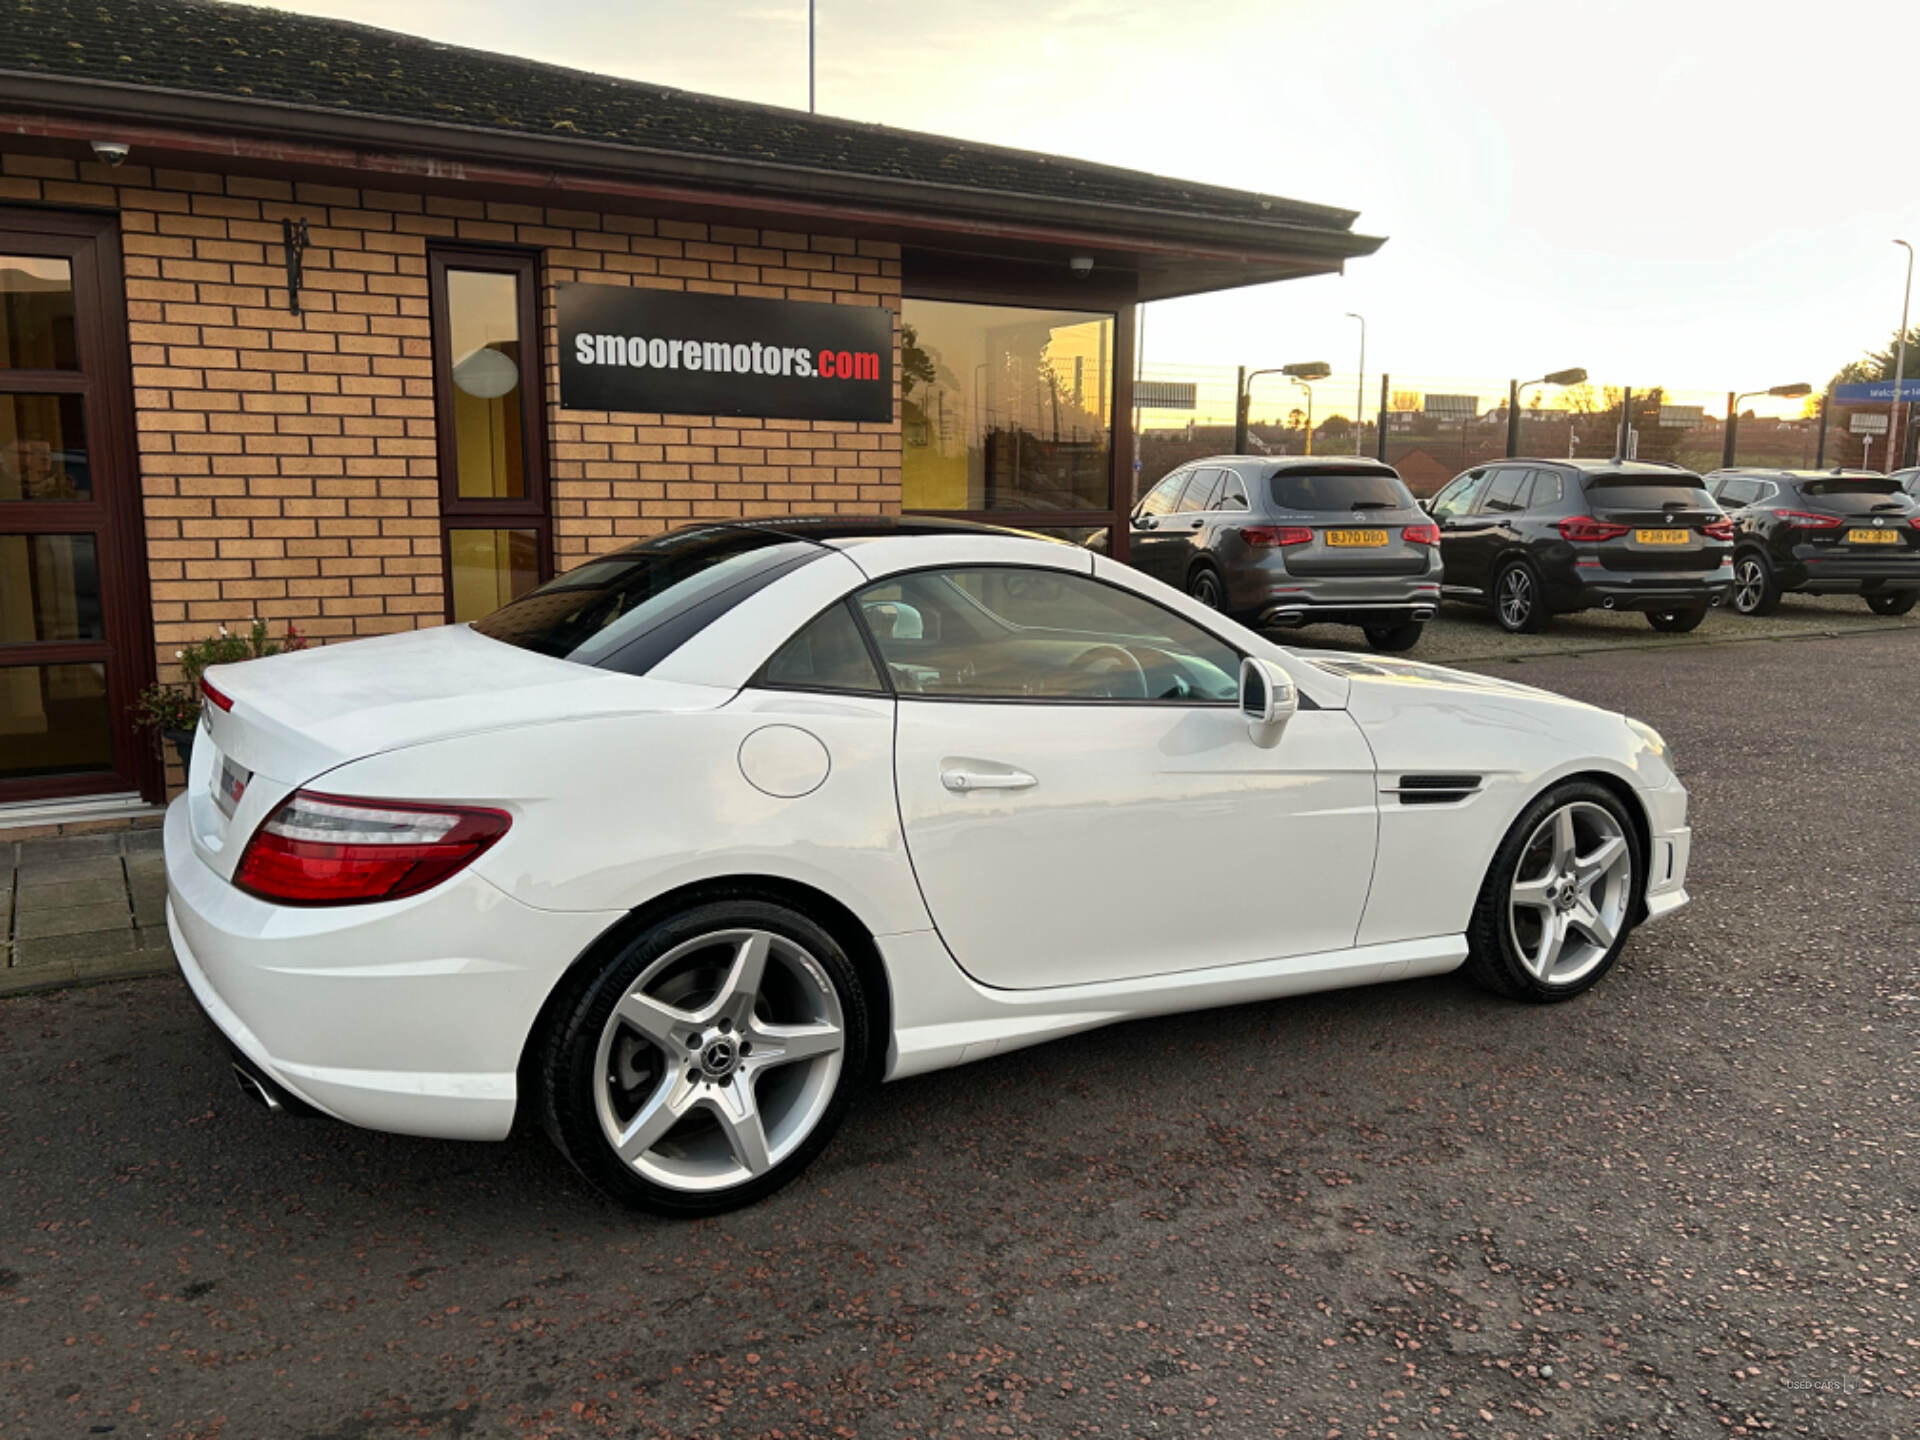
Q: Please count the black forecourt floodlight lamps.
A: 3